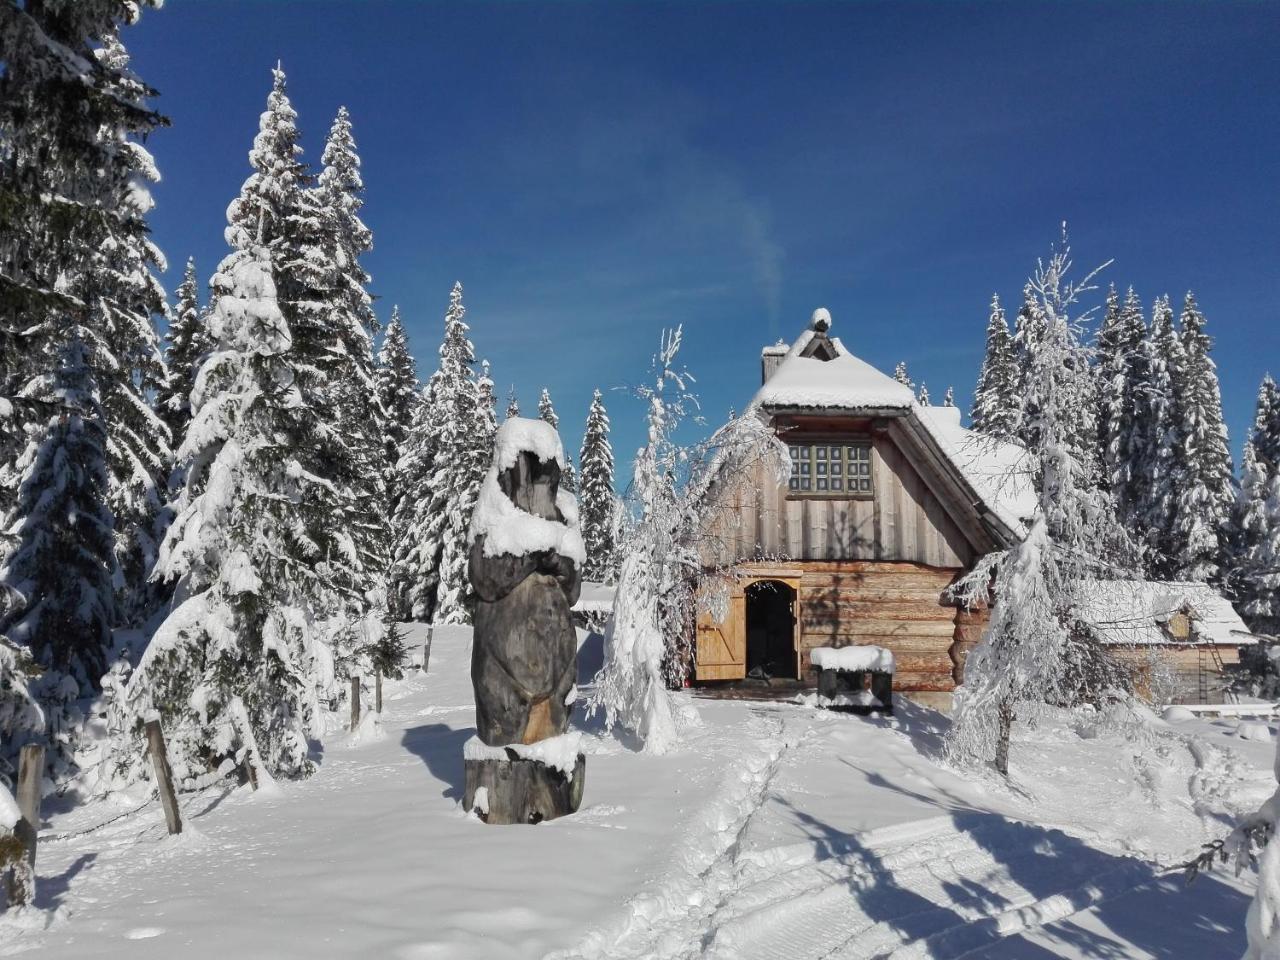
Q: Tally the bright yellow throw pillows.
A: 0